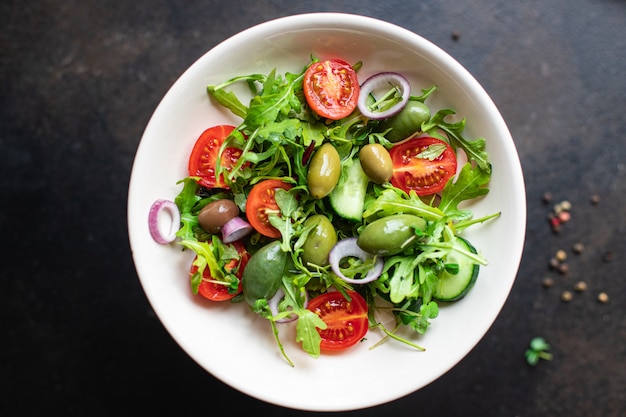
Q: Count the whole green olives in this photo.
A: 6